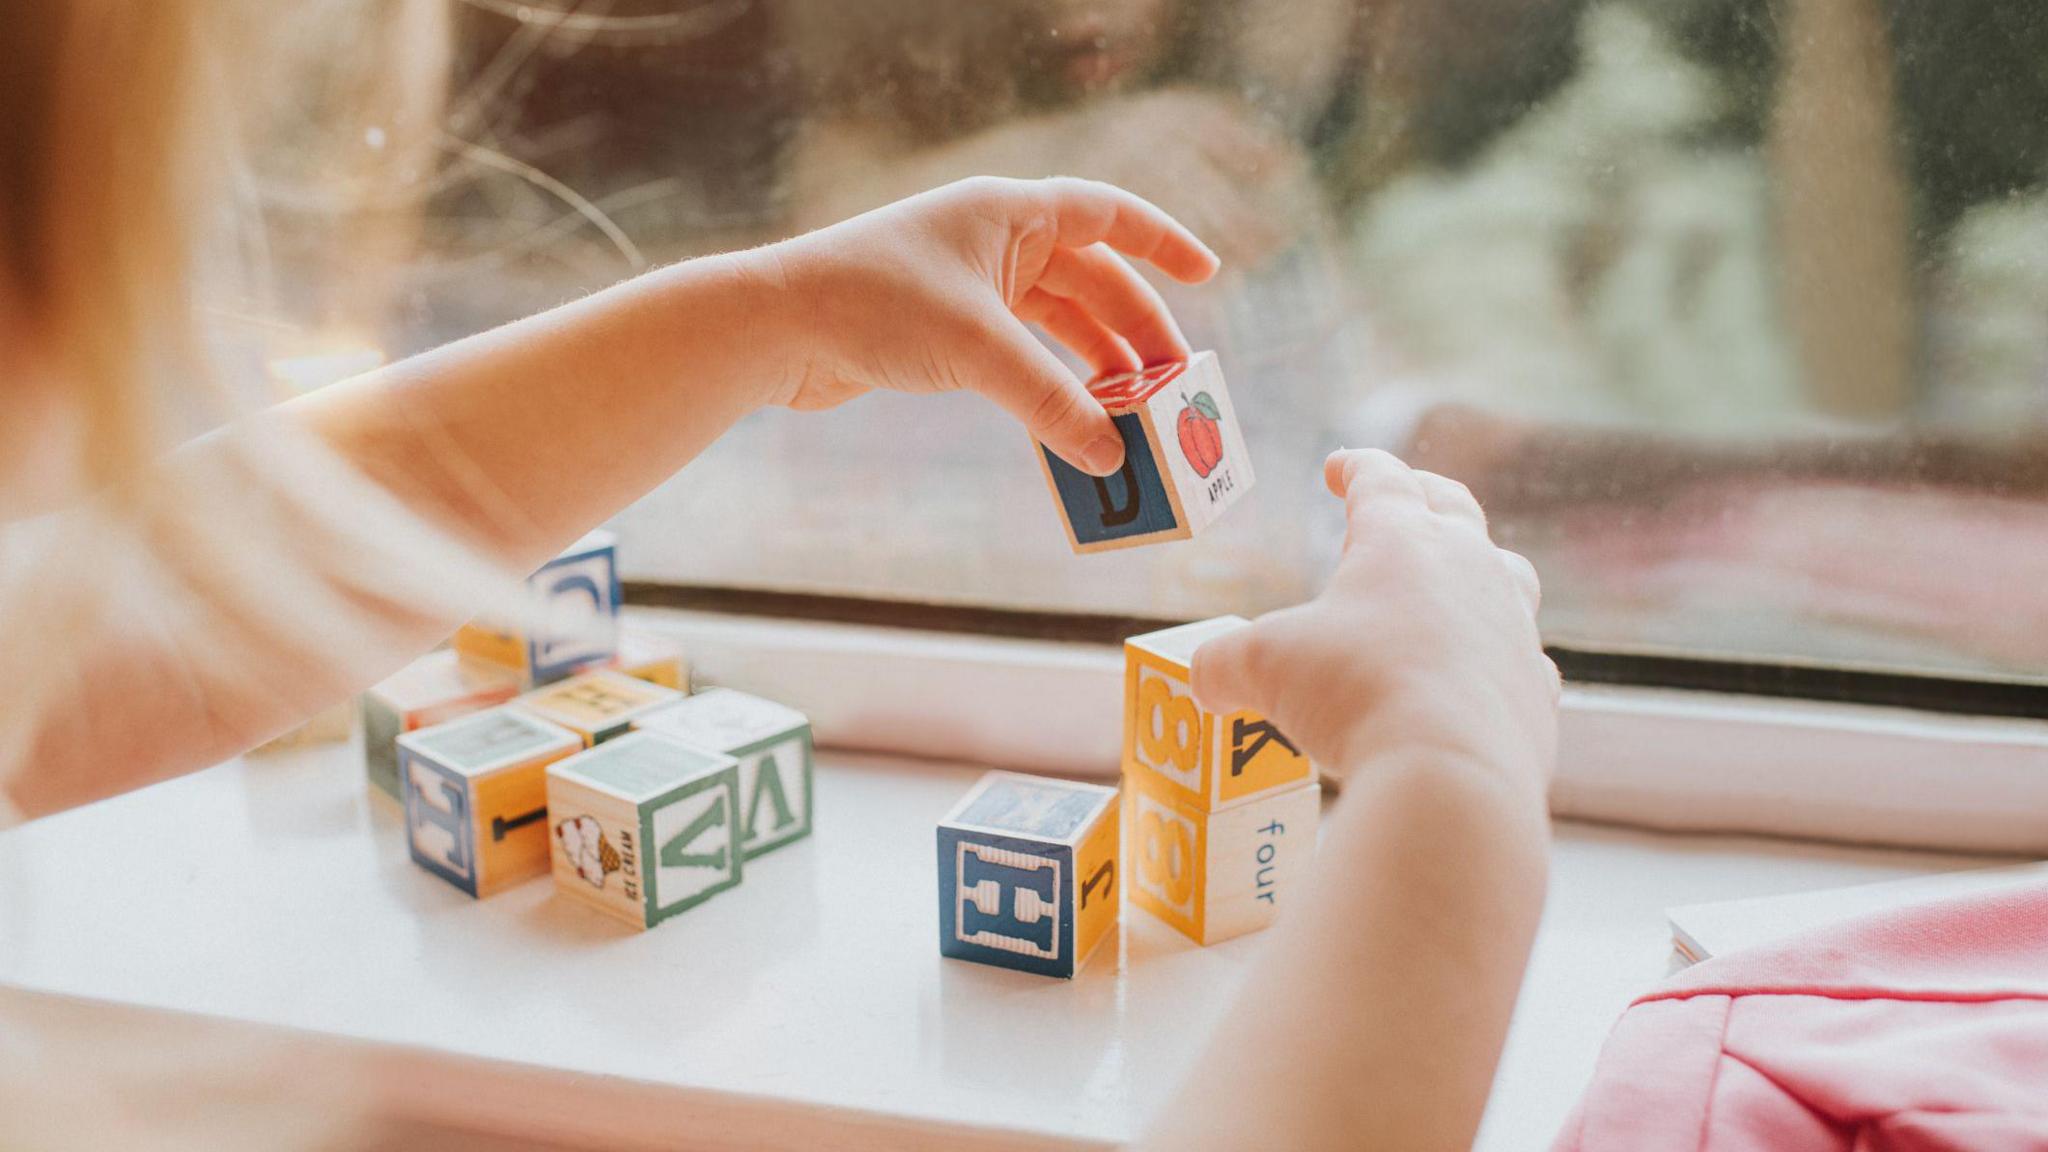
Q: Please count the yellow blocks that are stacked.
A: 2